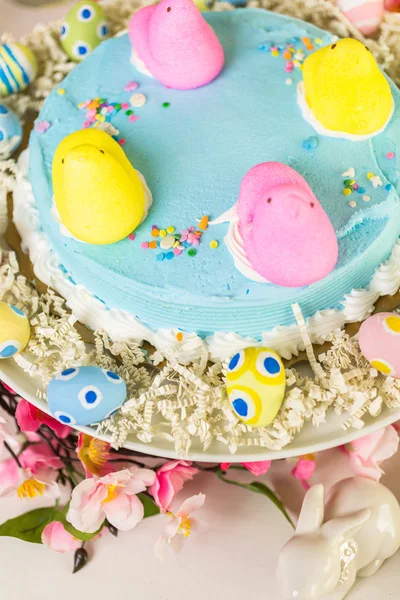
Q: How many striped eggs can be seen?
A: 2